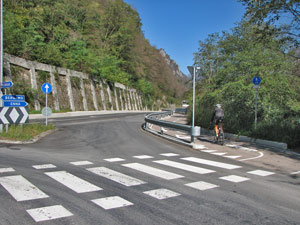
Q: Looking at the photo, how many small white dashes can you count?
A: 12